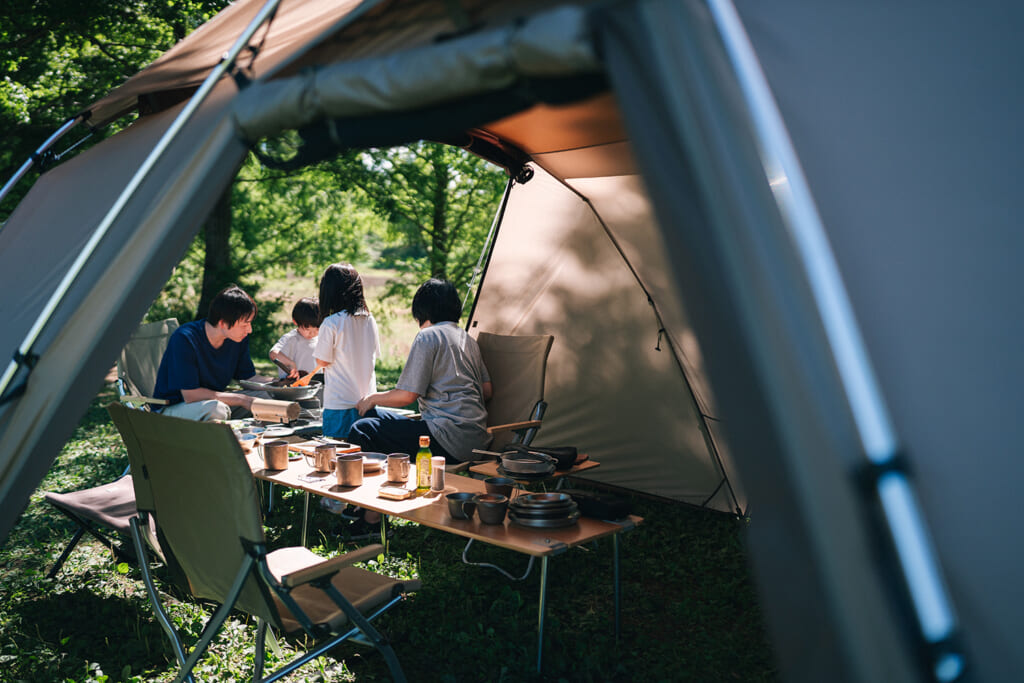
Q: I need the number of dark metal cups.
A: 3